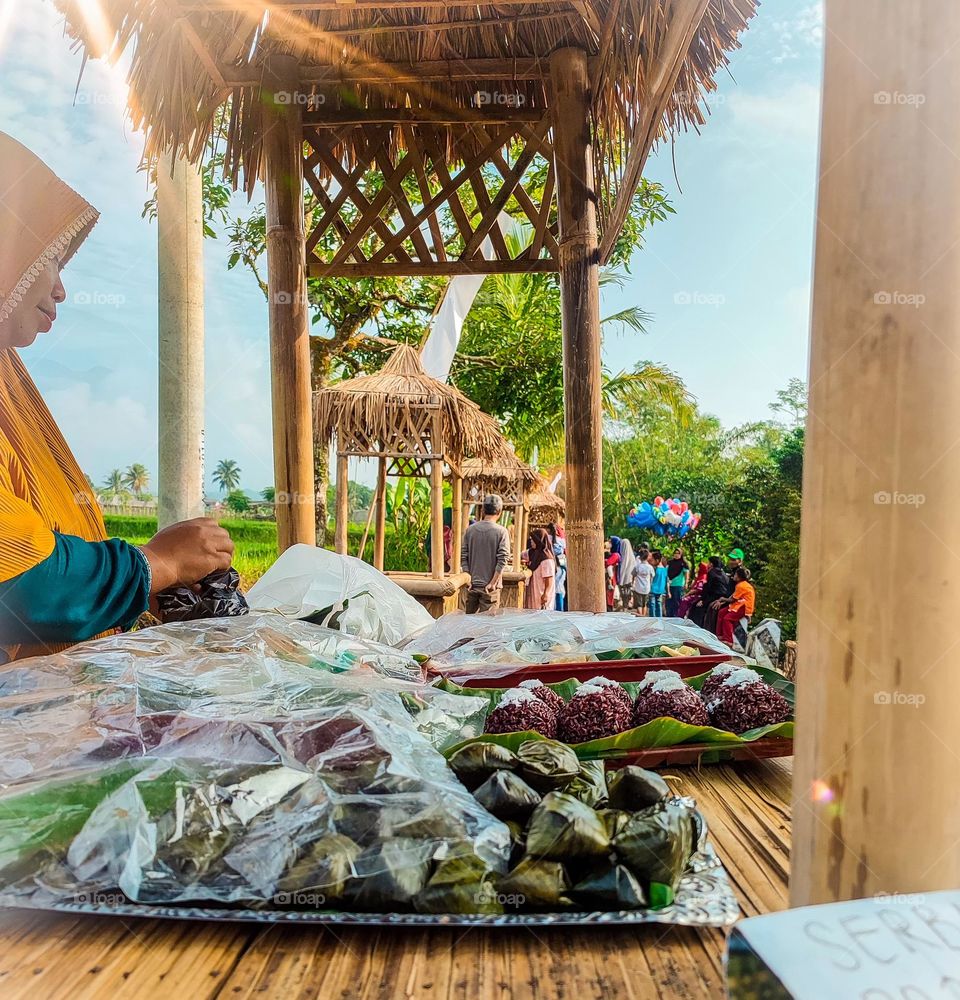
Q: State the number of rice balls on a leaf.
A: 8